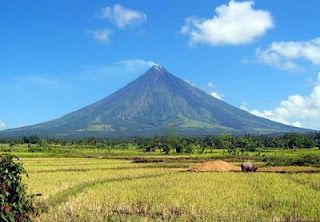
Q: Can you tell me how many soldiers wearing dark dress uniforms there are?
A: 0